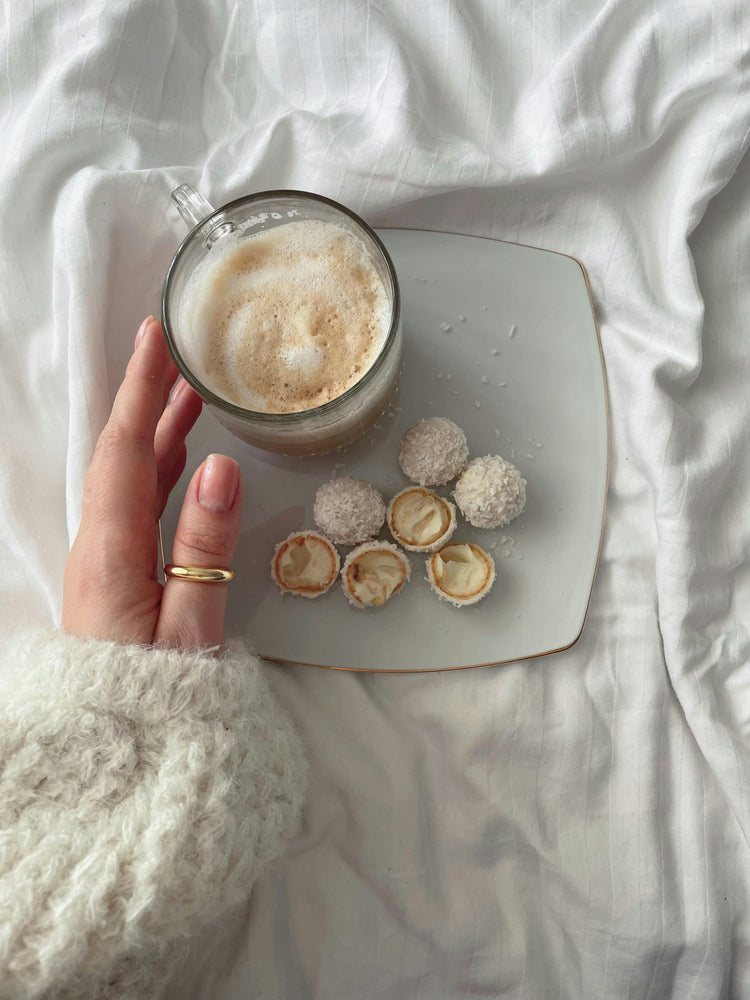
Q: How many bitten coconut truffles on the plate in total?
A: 4